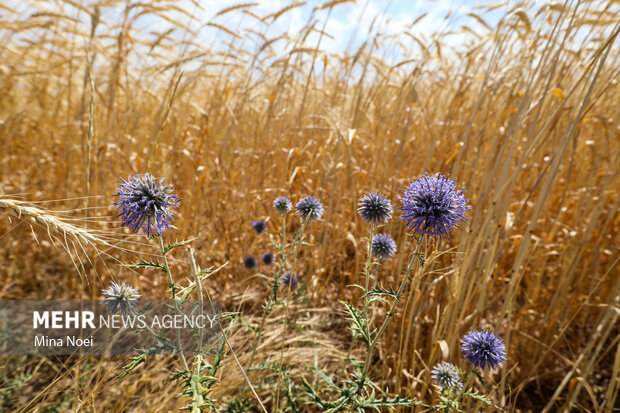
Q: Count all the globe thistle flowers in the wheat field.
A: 13